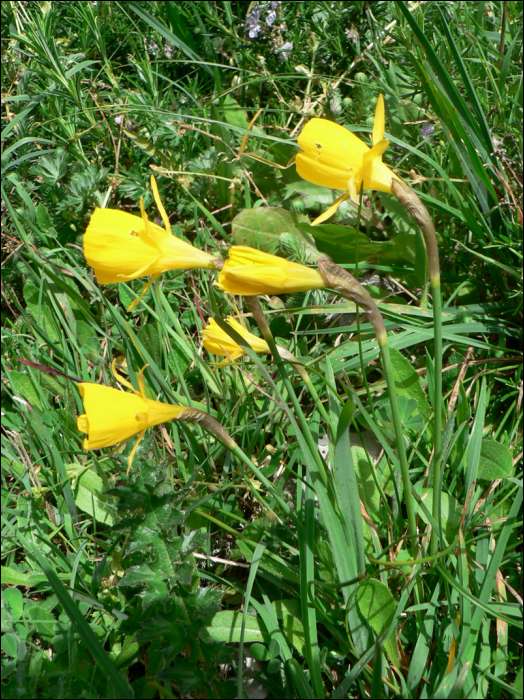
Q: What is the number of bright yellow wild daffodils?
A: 5